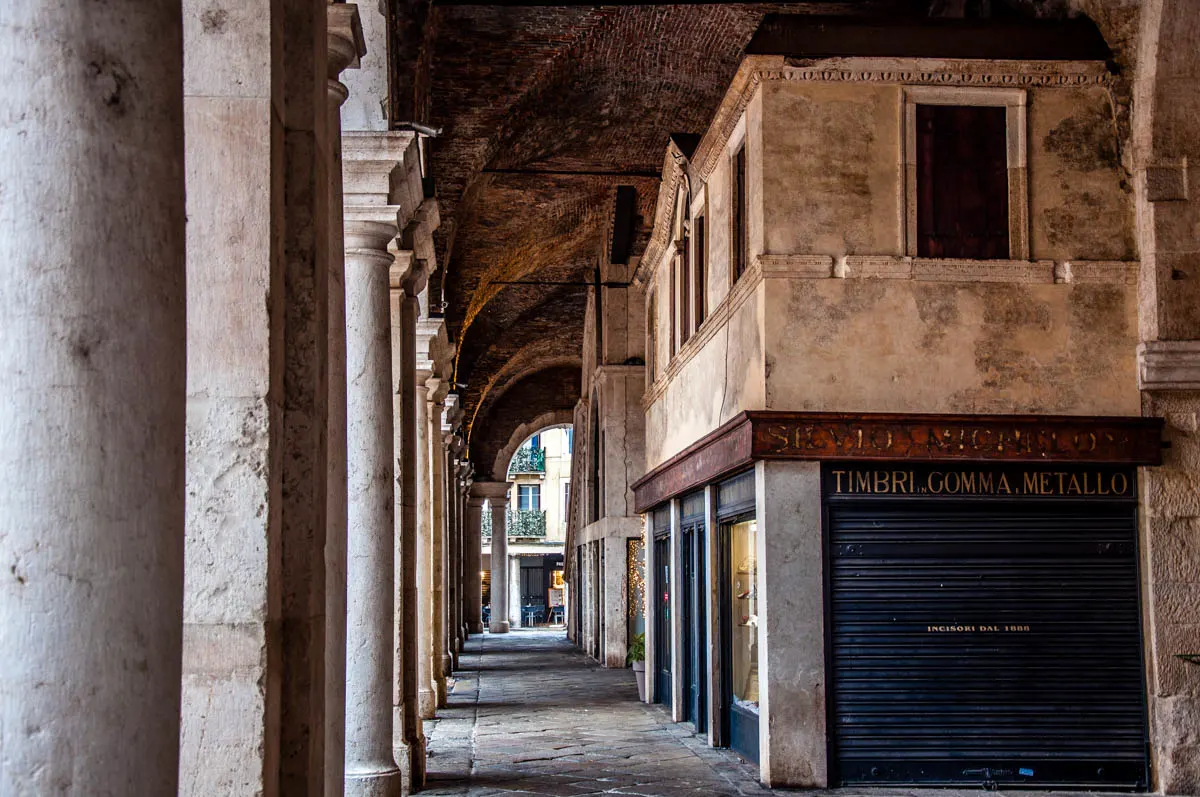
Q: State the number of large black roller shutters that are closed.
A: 1